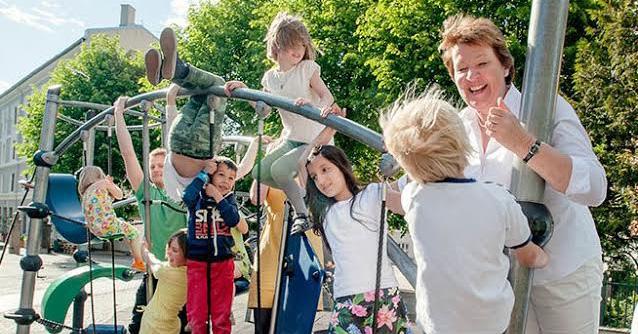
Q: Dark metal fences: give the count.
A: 1